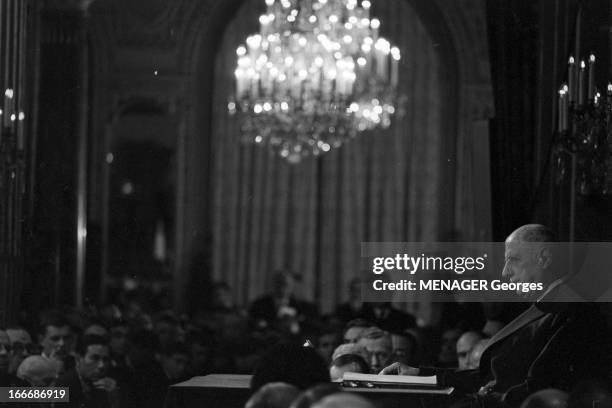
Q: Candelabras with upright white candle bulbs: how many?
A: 2